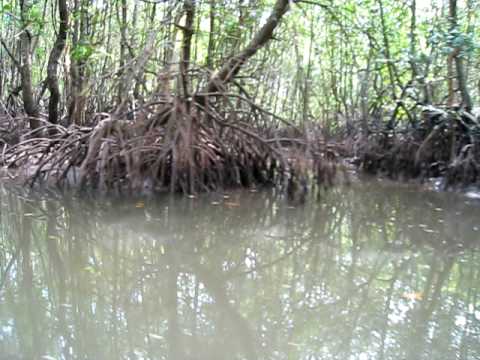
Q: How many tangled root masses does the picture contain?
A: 2